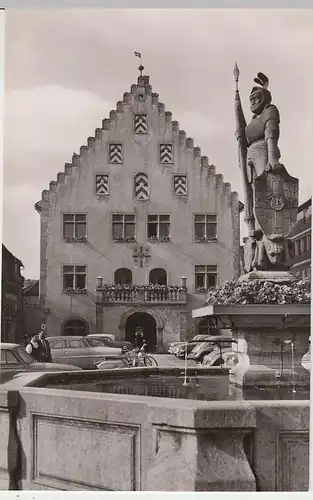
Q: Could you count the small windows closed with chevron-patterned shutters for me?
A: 6